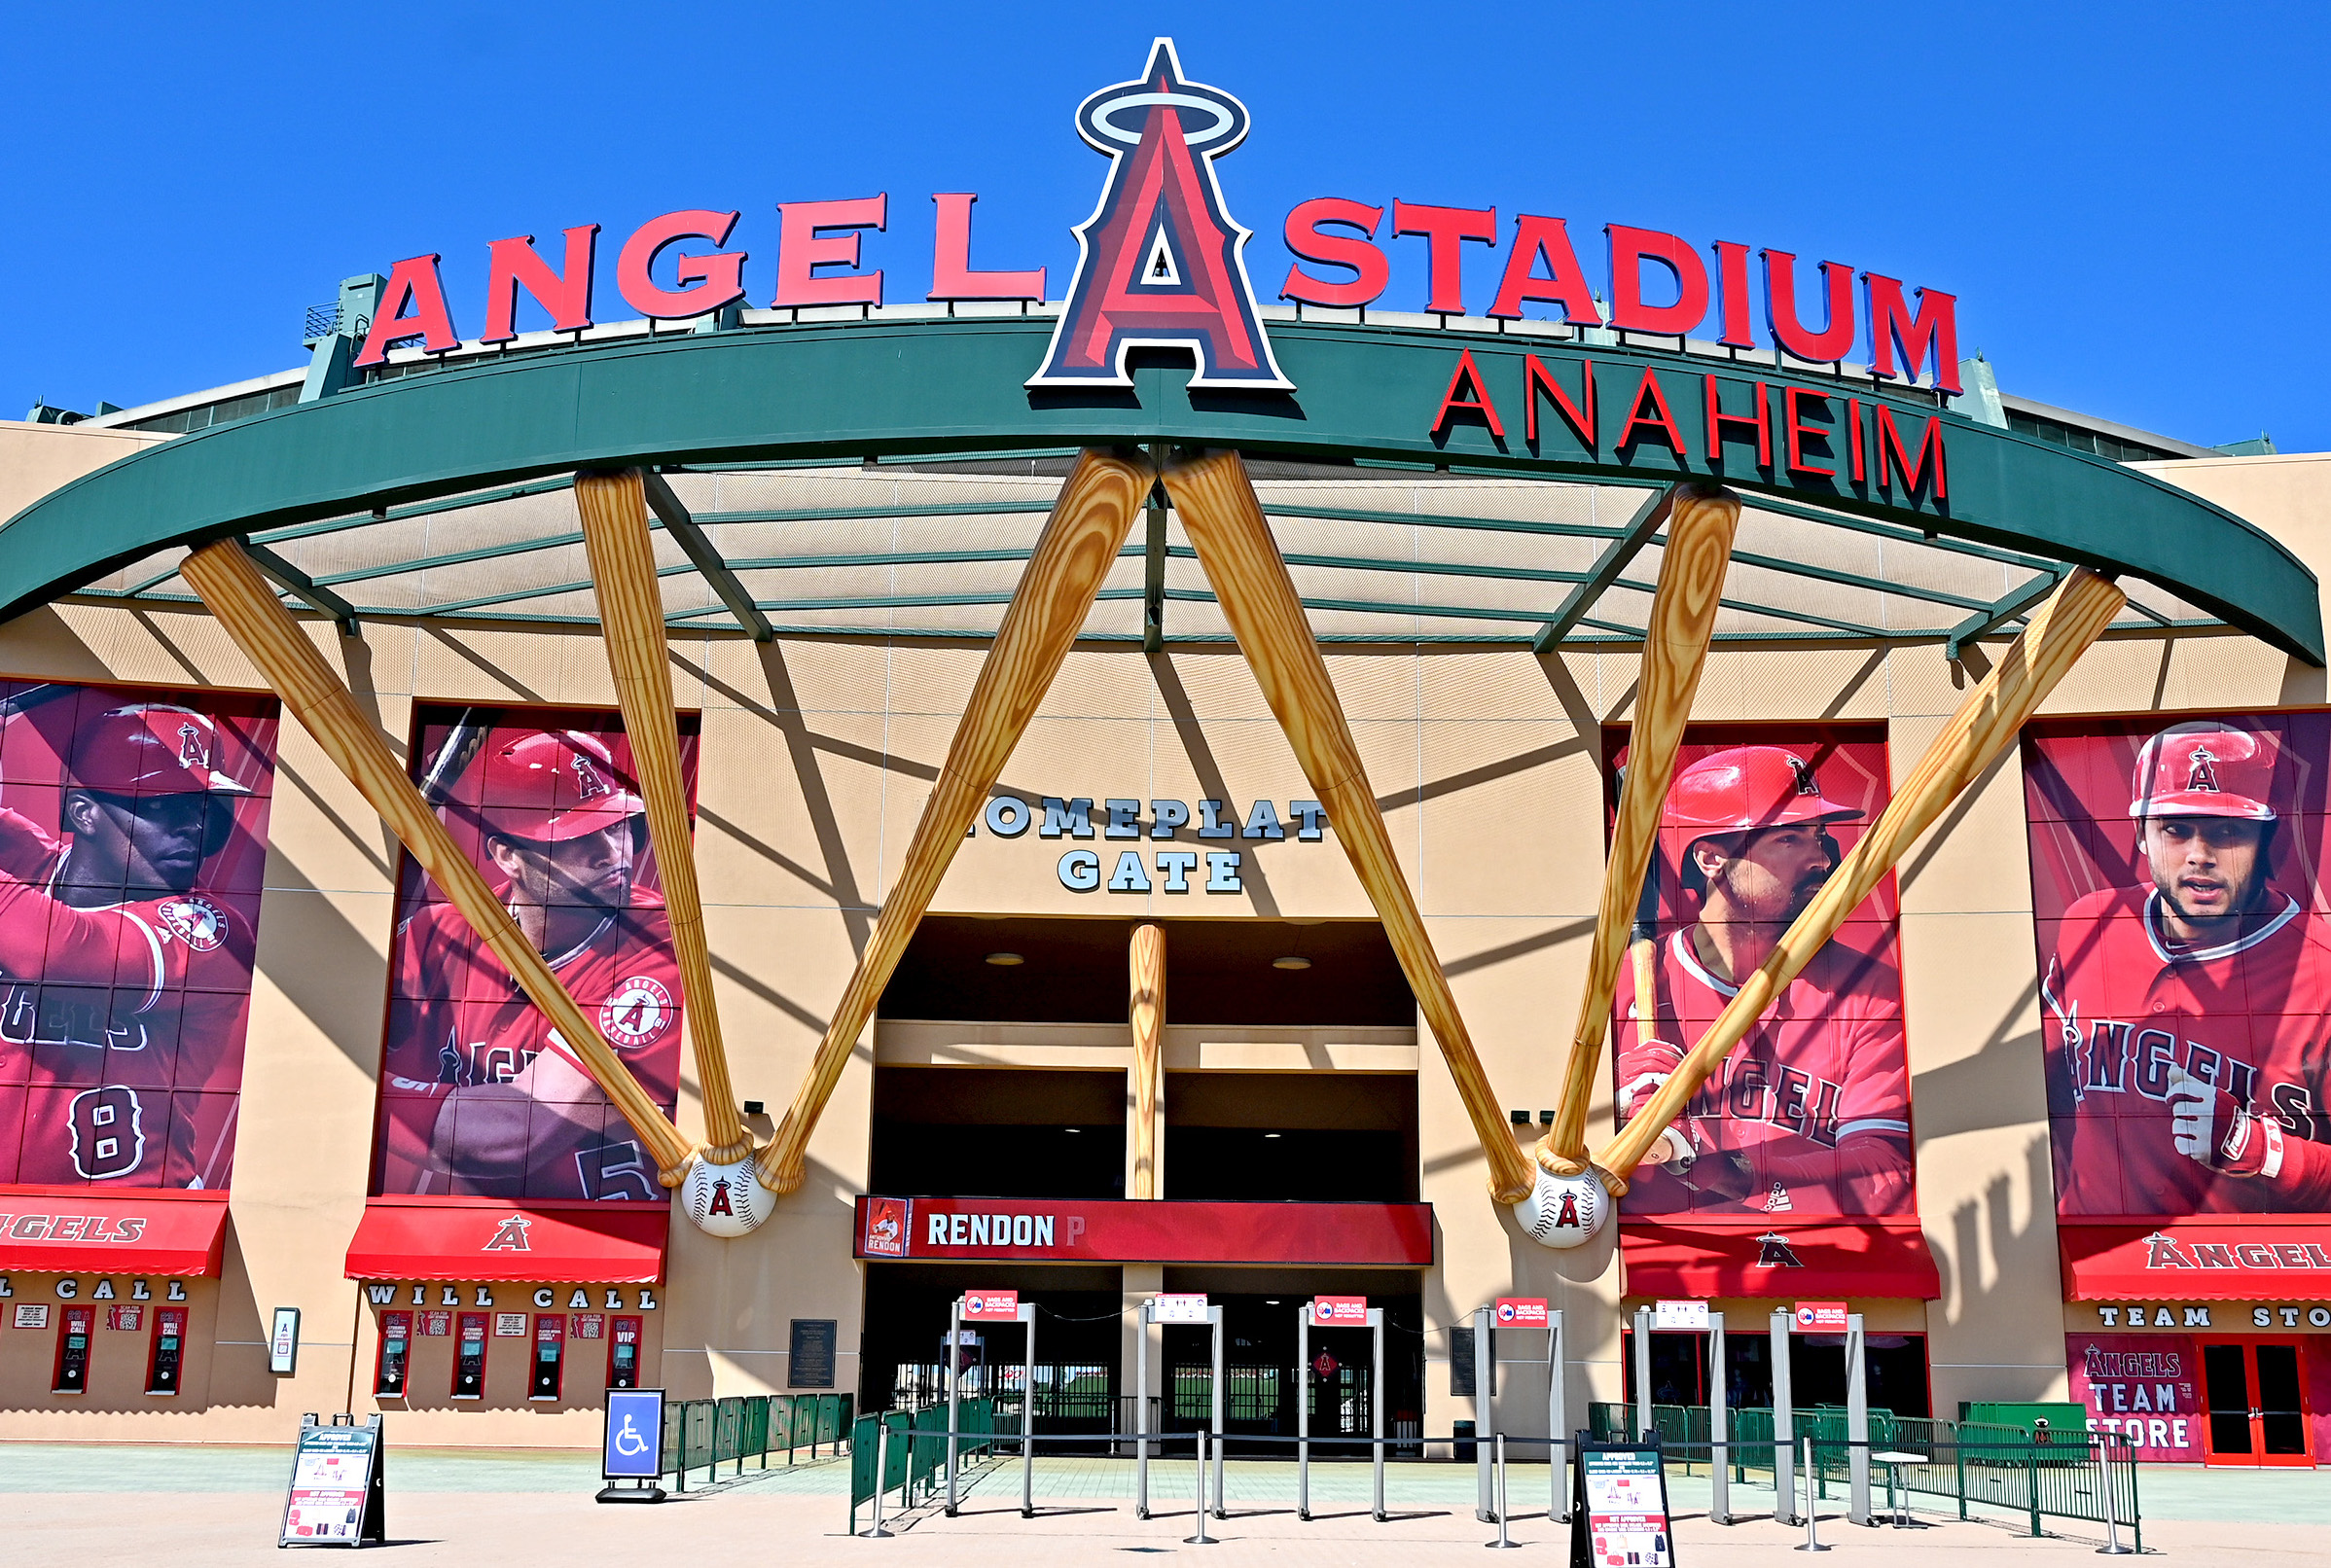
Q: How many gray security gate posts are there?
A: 12